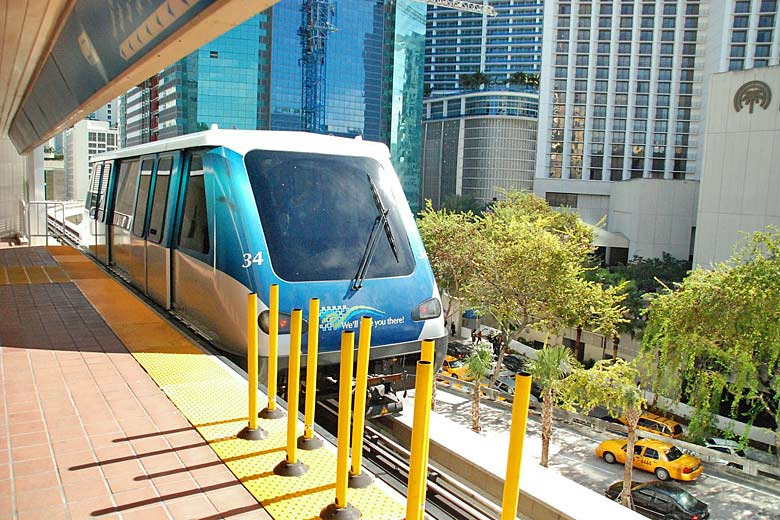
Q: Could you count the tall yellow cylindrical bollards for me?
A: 9